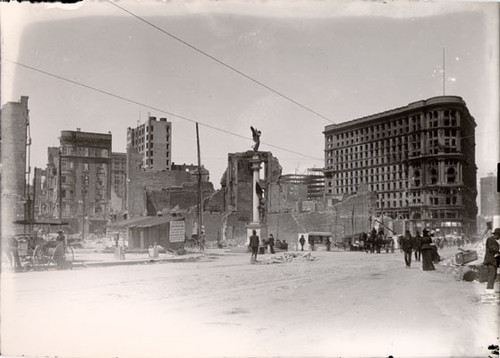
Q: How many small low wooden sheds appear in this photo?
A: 1